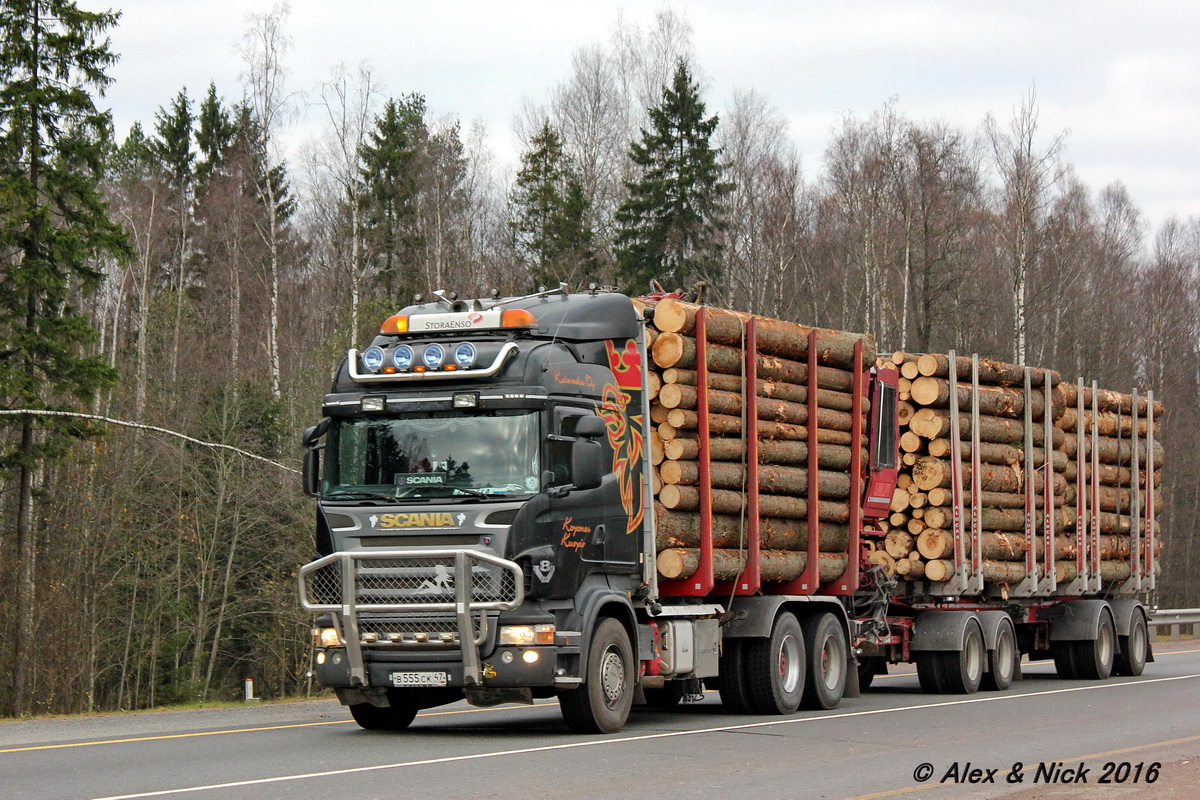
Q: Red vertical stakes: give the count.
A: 4